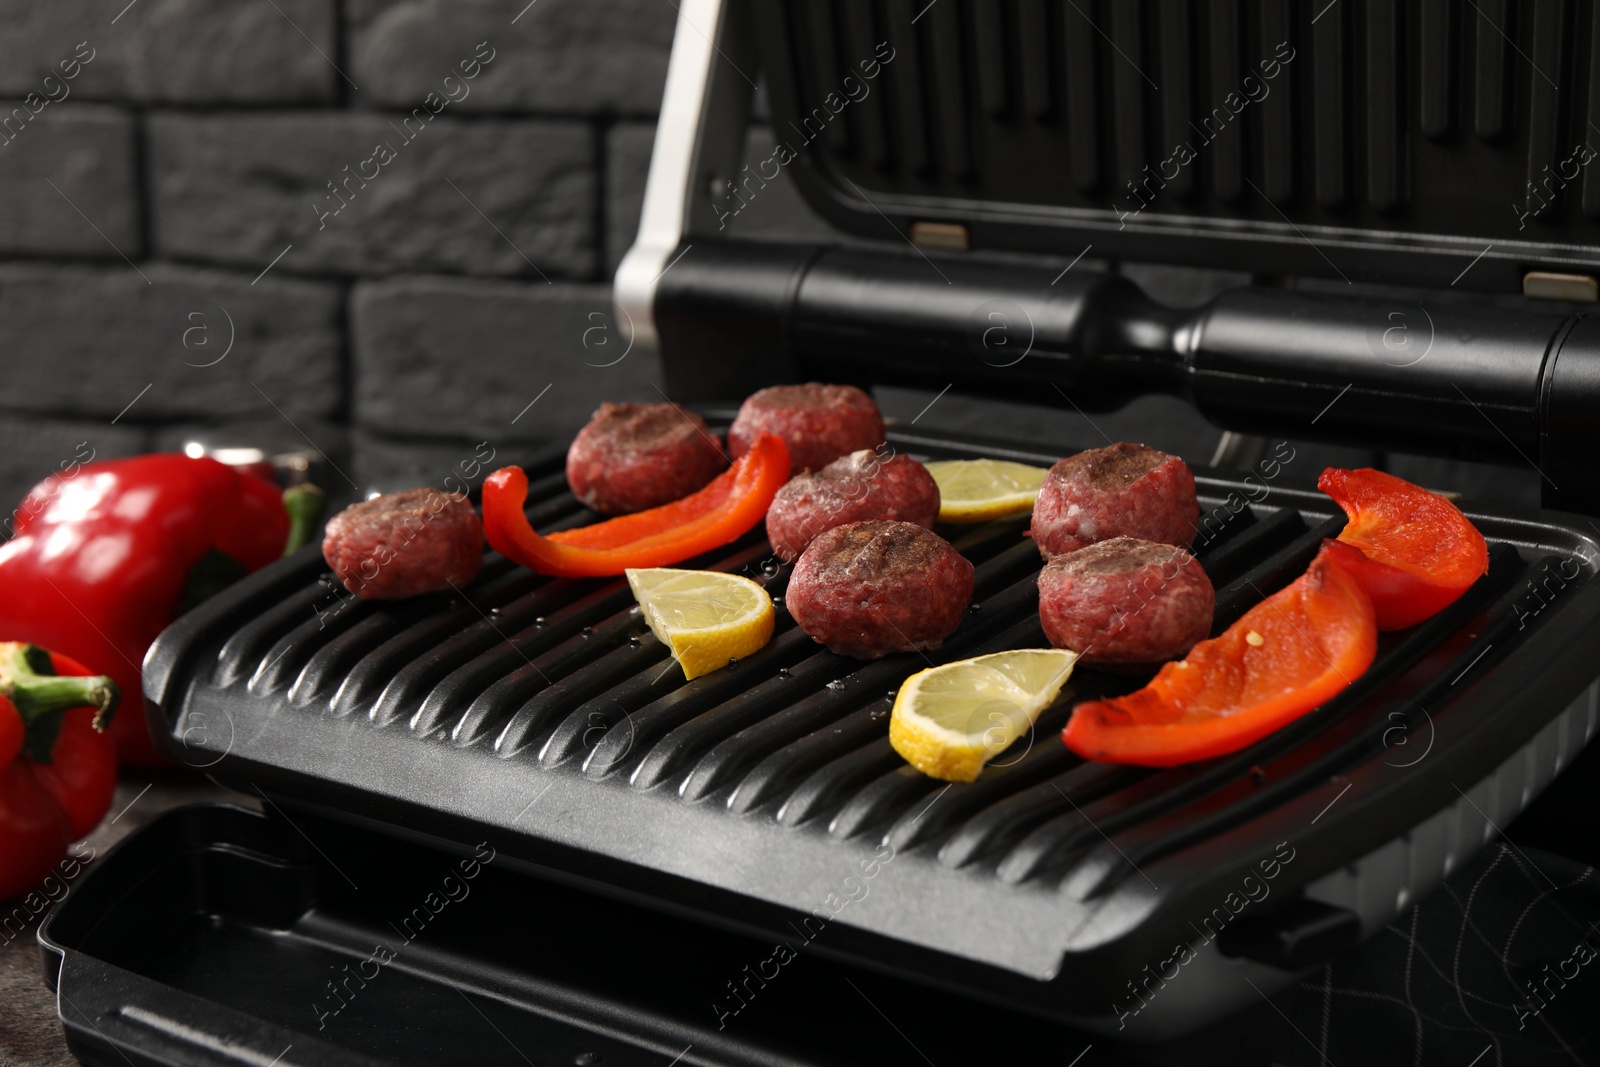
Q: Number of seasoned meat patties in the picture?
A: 7